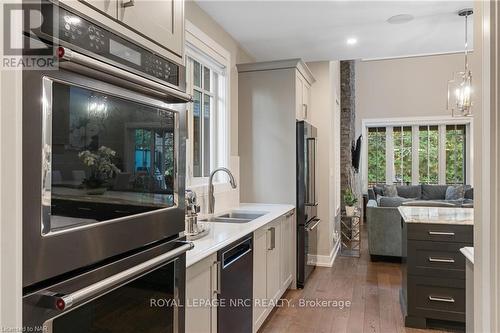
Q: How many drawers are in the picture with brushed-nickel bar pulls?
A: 3